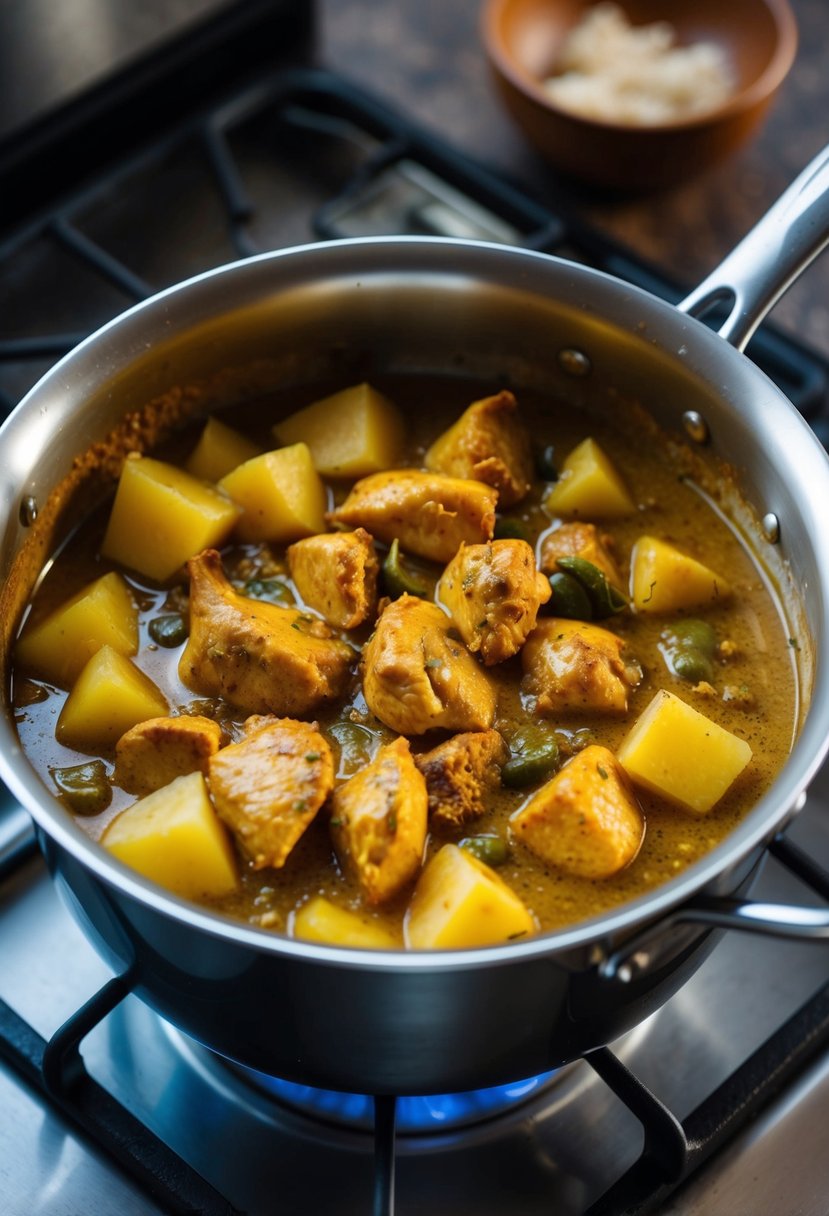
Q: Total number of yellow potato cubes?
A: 12